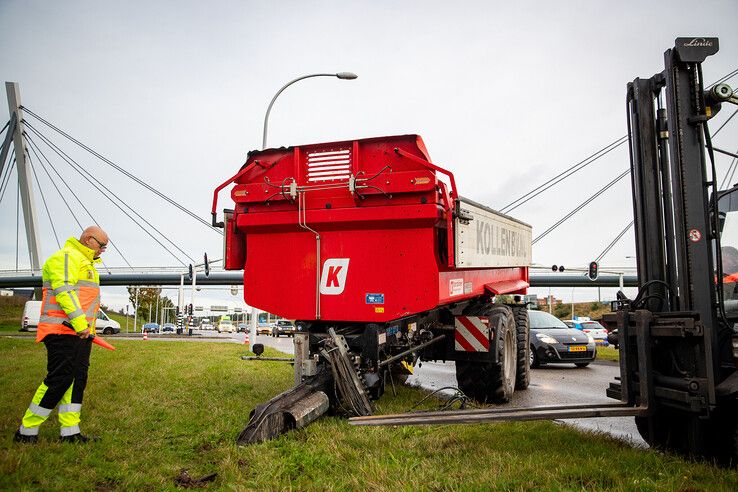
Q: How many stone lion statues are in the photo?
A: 0